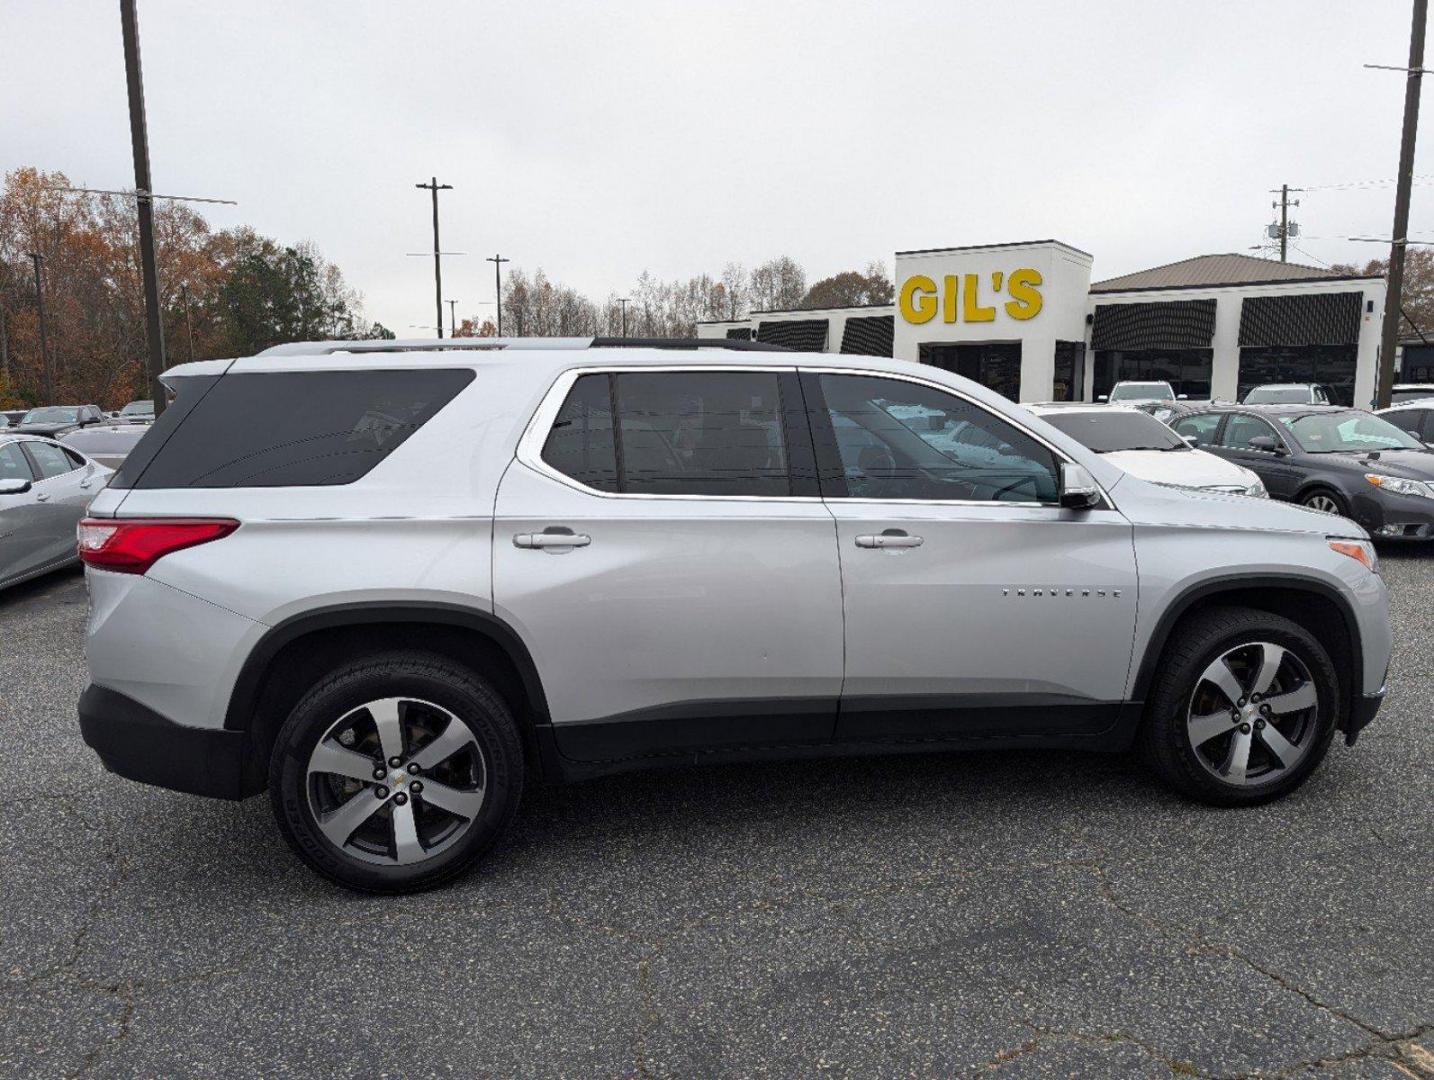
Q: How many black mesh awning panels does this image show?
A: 5